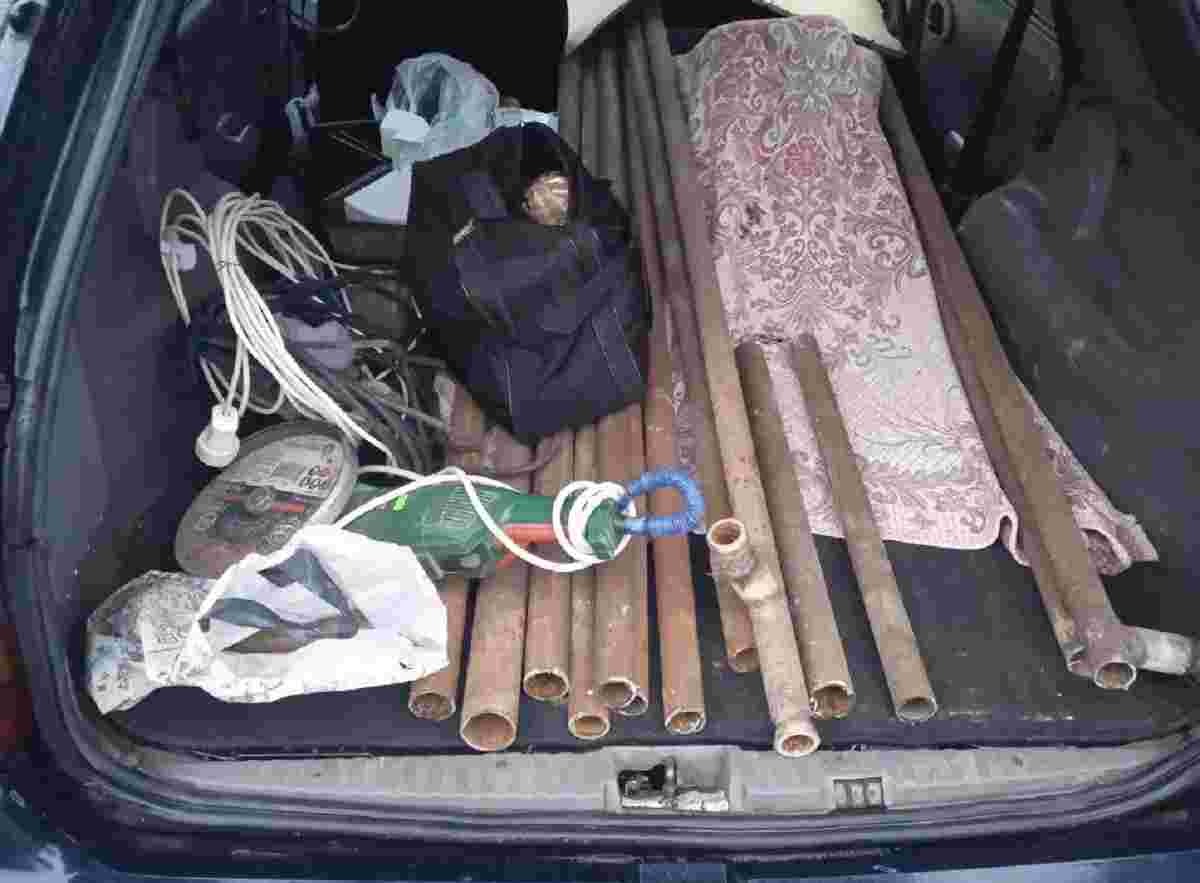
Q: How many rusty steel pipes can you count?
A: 13